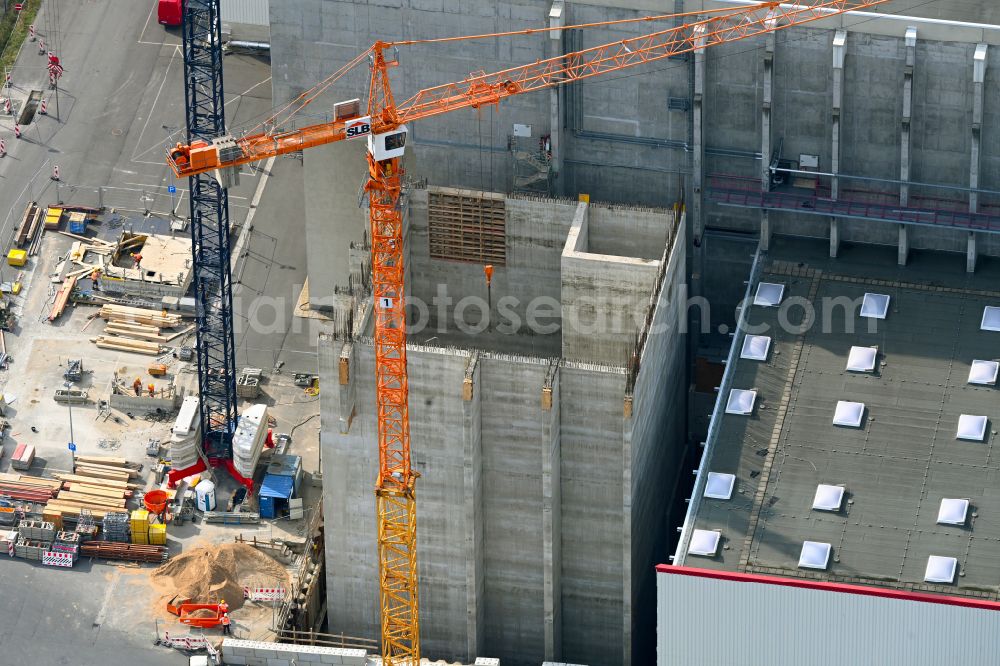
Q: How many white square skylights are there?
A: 15